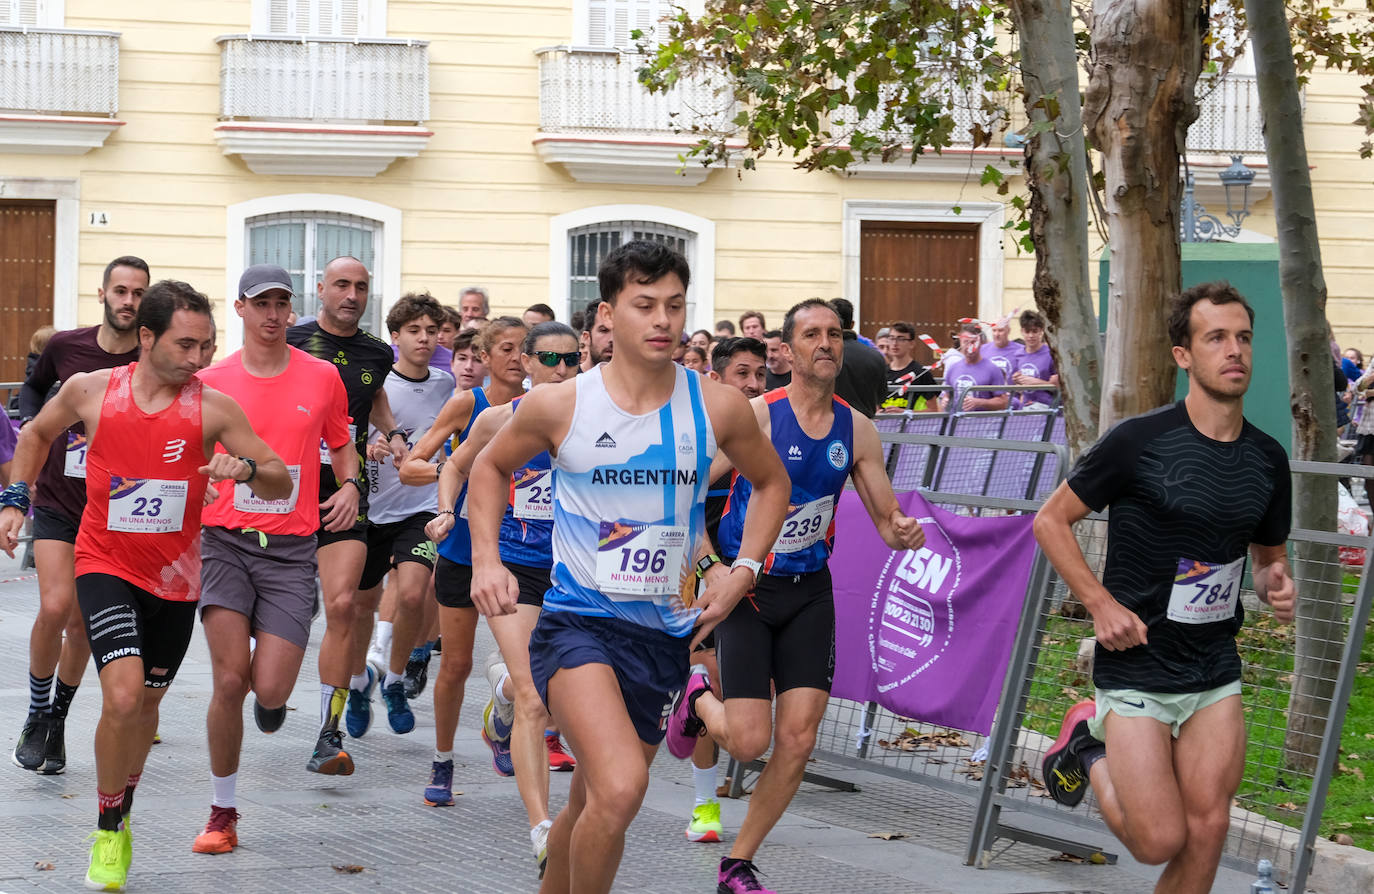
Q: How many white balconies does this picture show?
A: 5